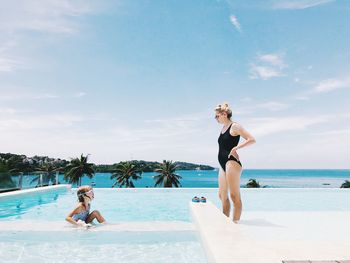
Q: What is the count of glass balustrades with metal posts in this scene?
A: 1